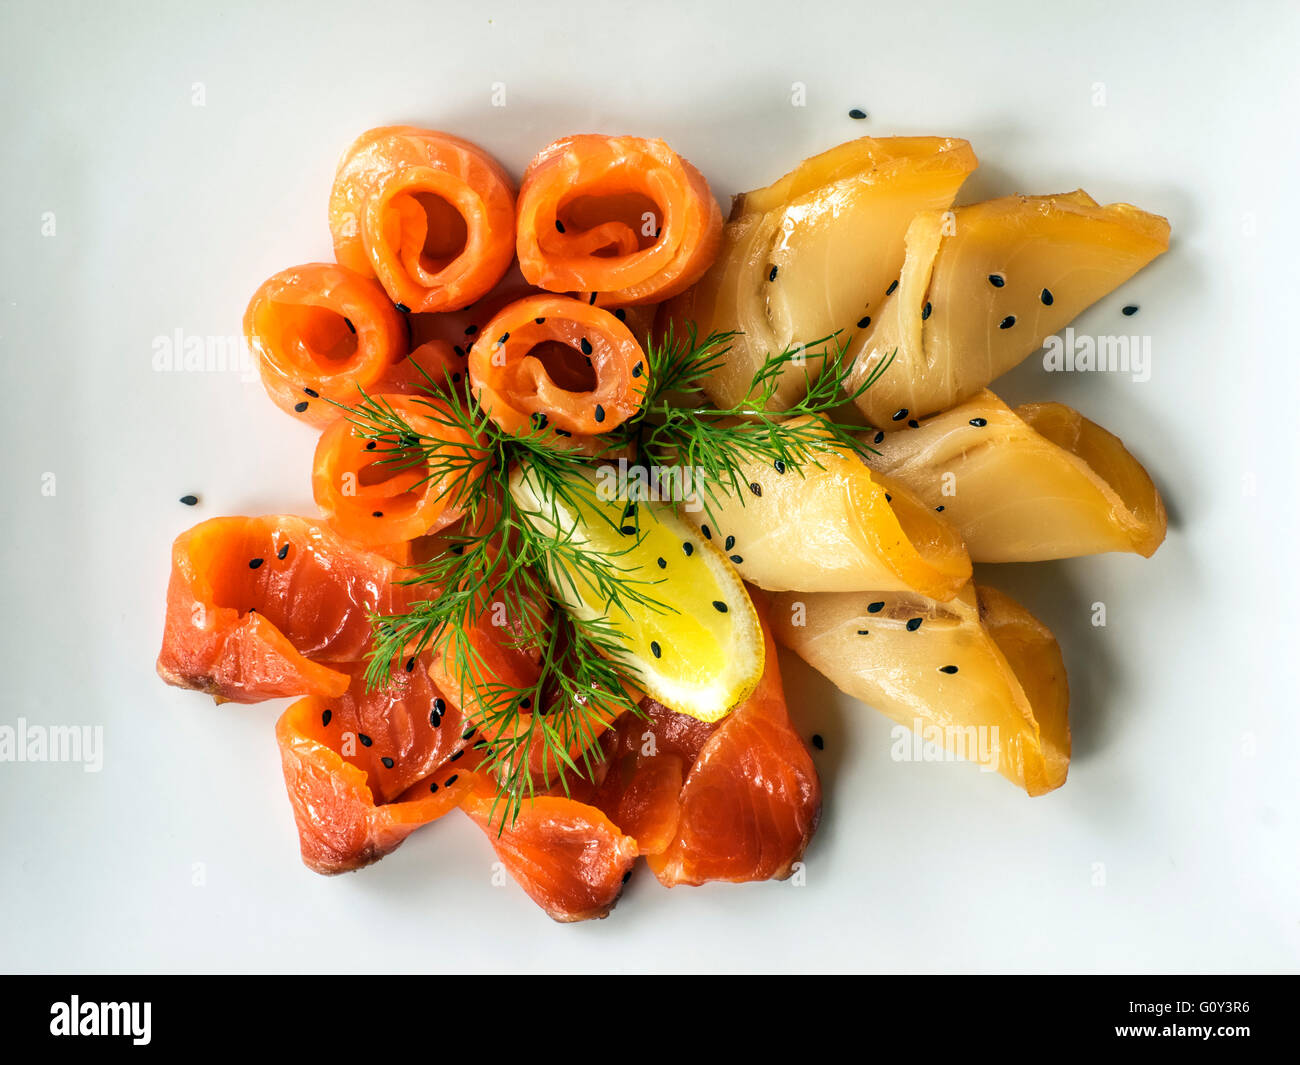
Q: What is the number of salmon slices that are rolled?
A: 5